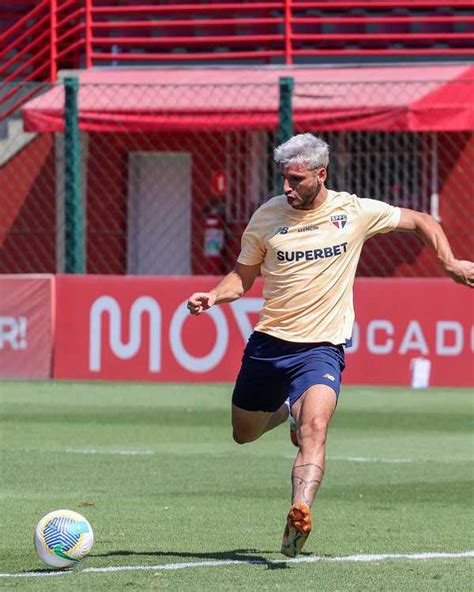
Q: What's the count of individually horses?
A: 0